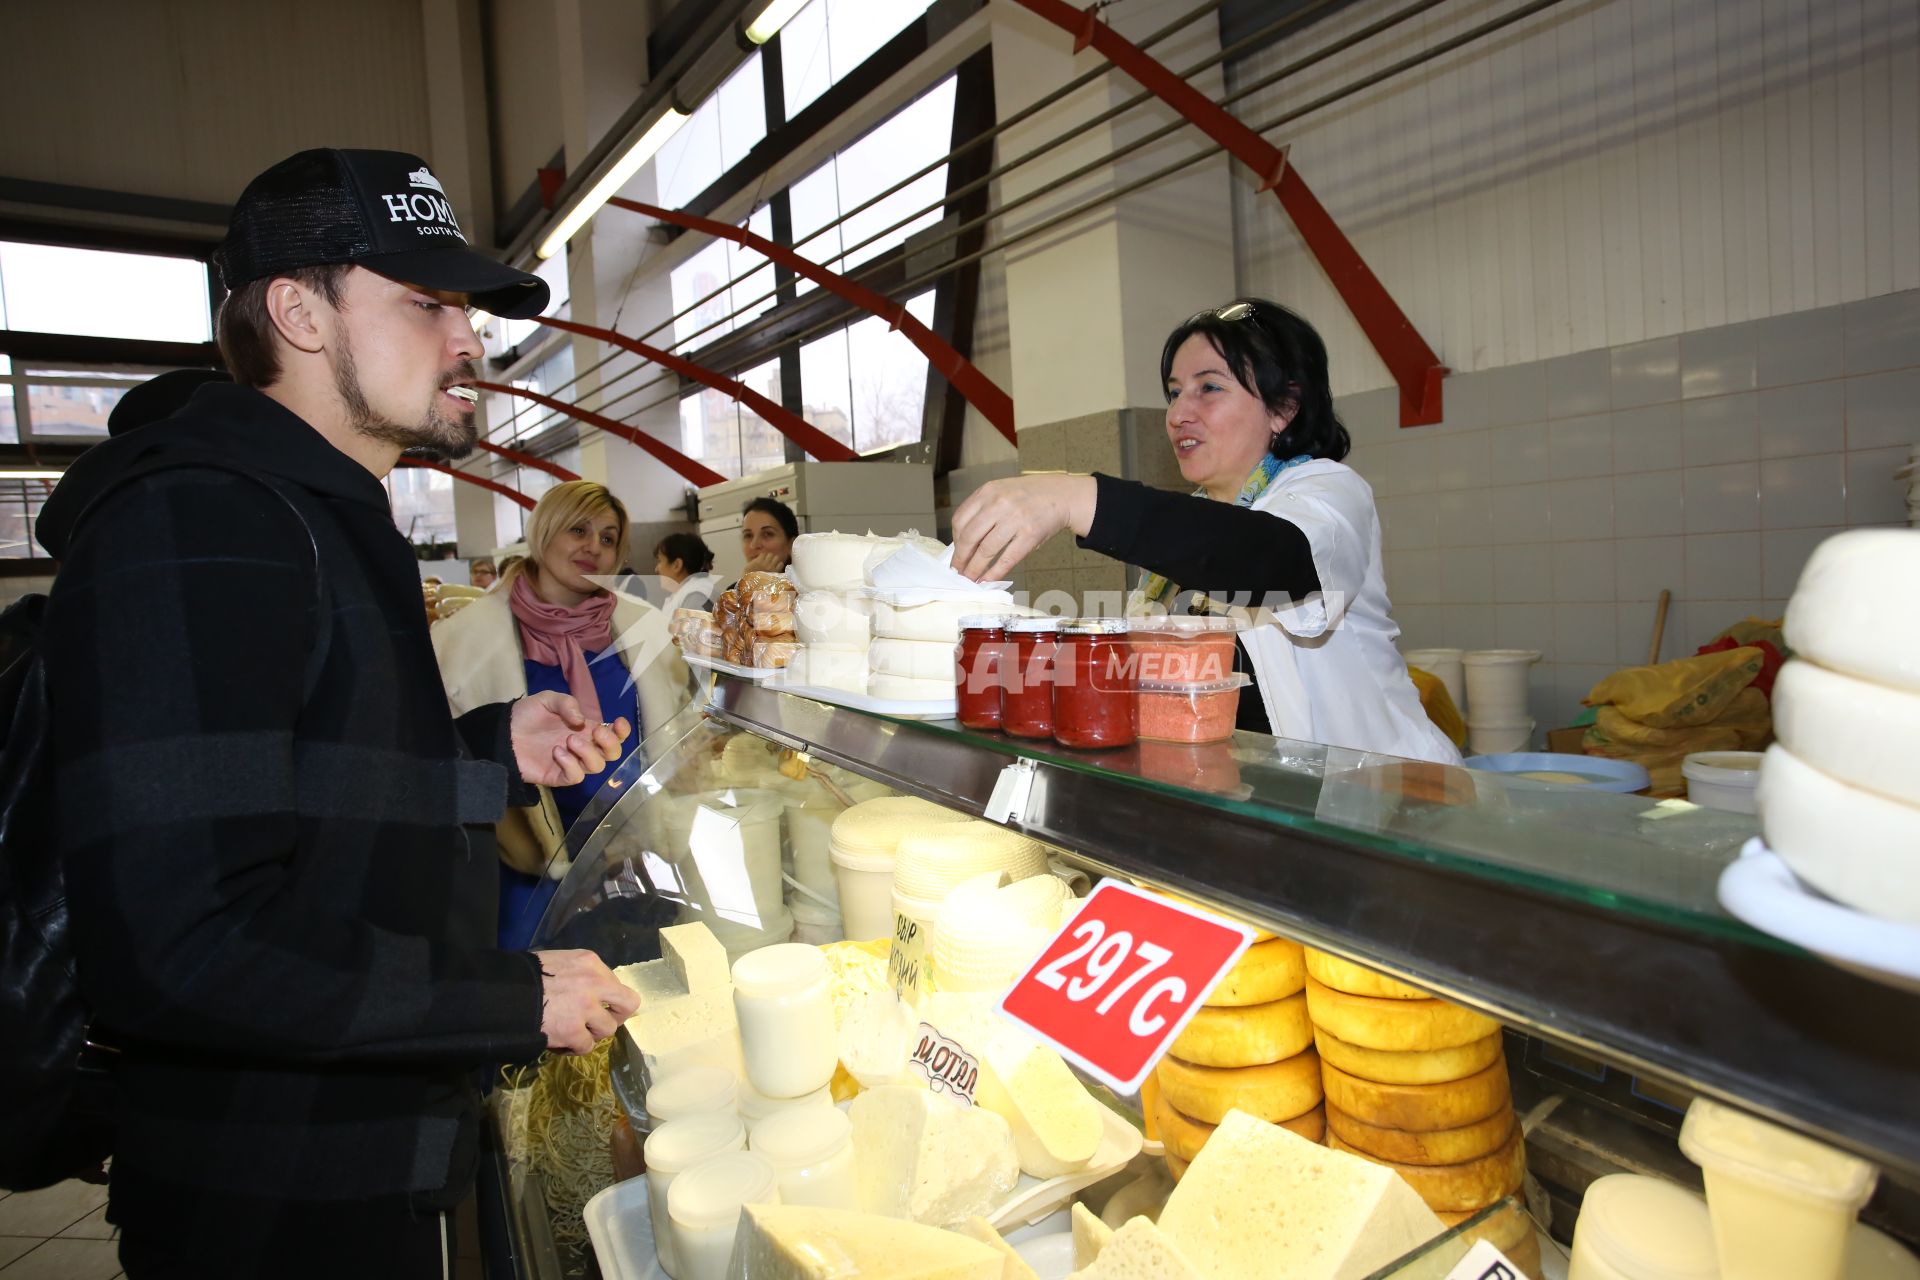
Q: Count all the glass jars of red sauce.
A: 3